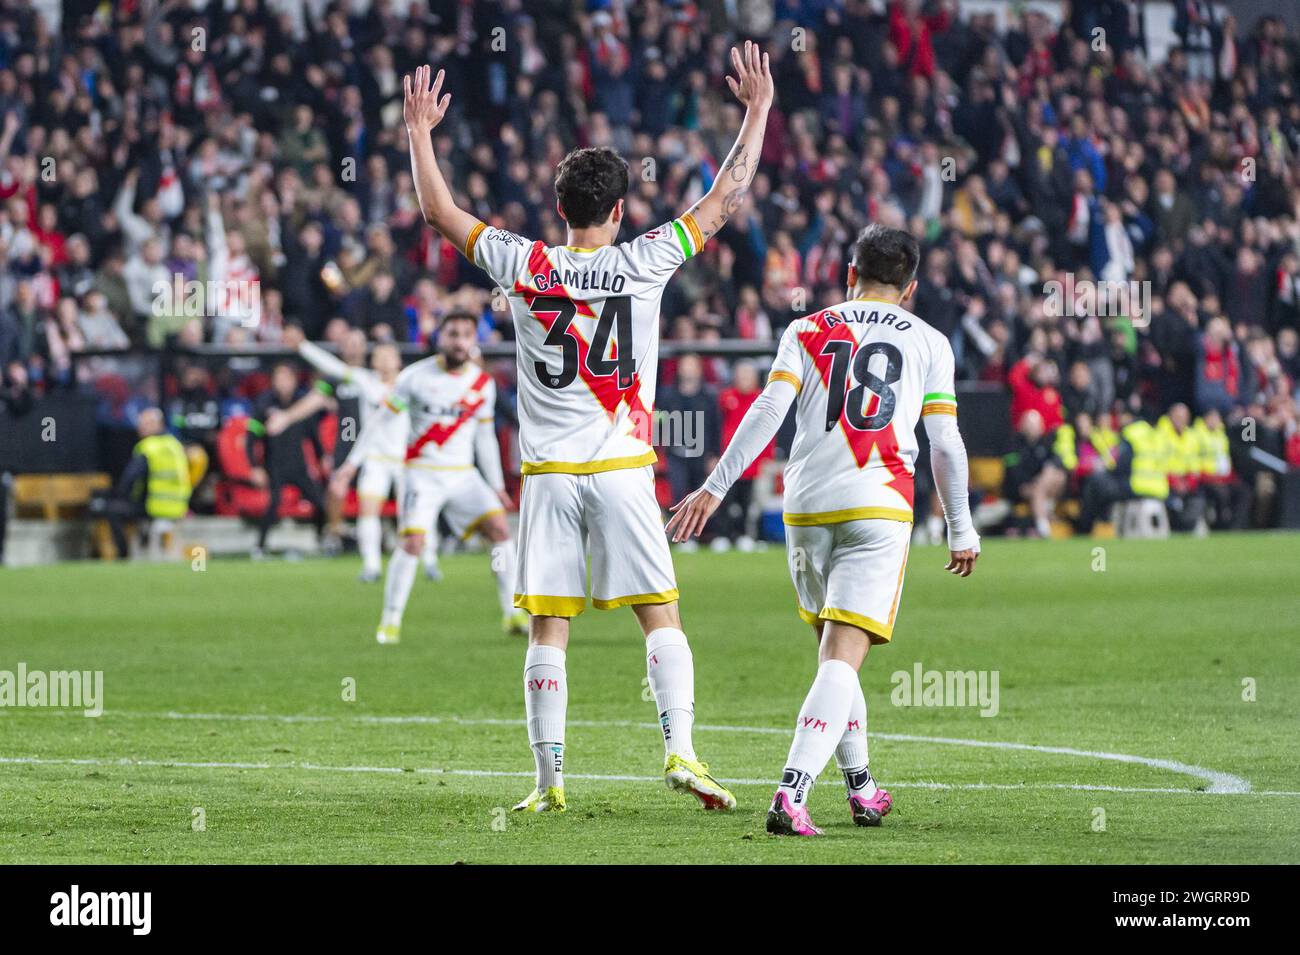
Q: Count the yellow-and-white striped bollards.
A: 0